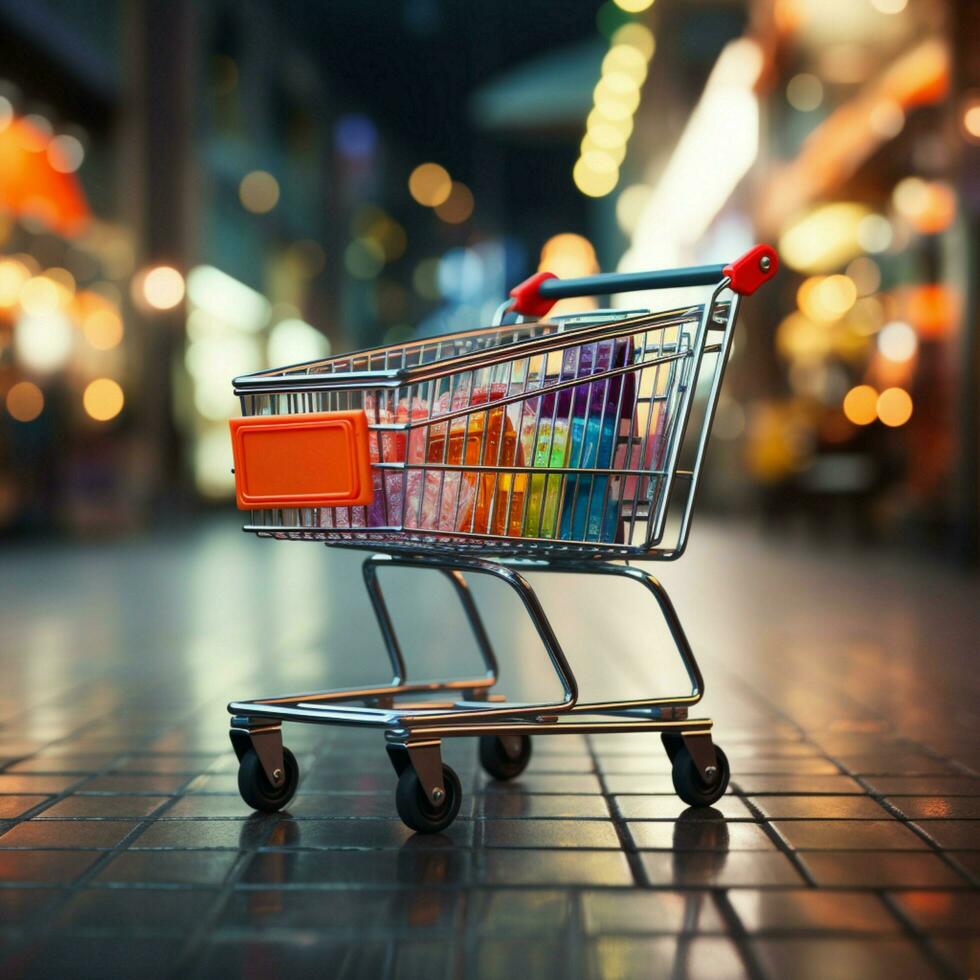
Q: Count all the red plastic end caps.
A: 2